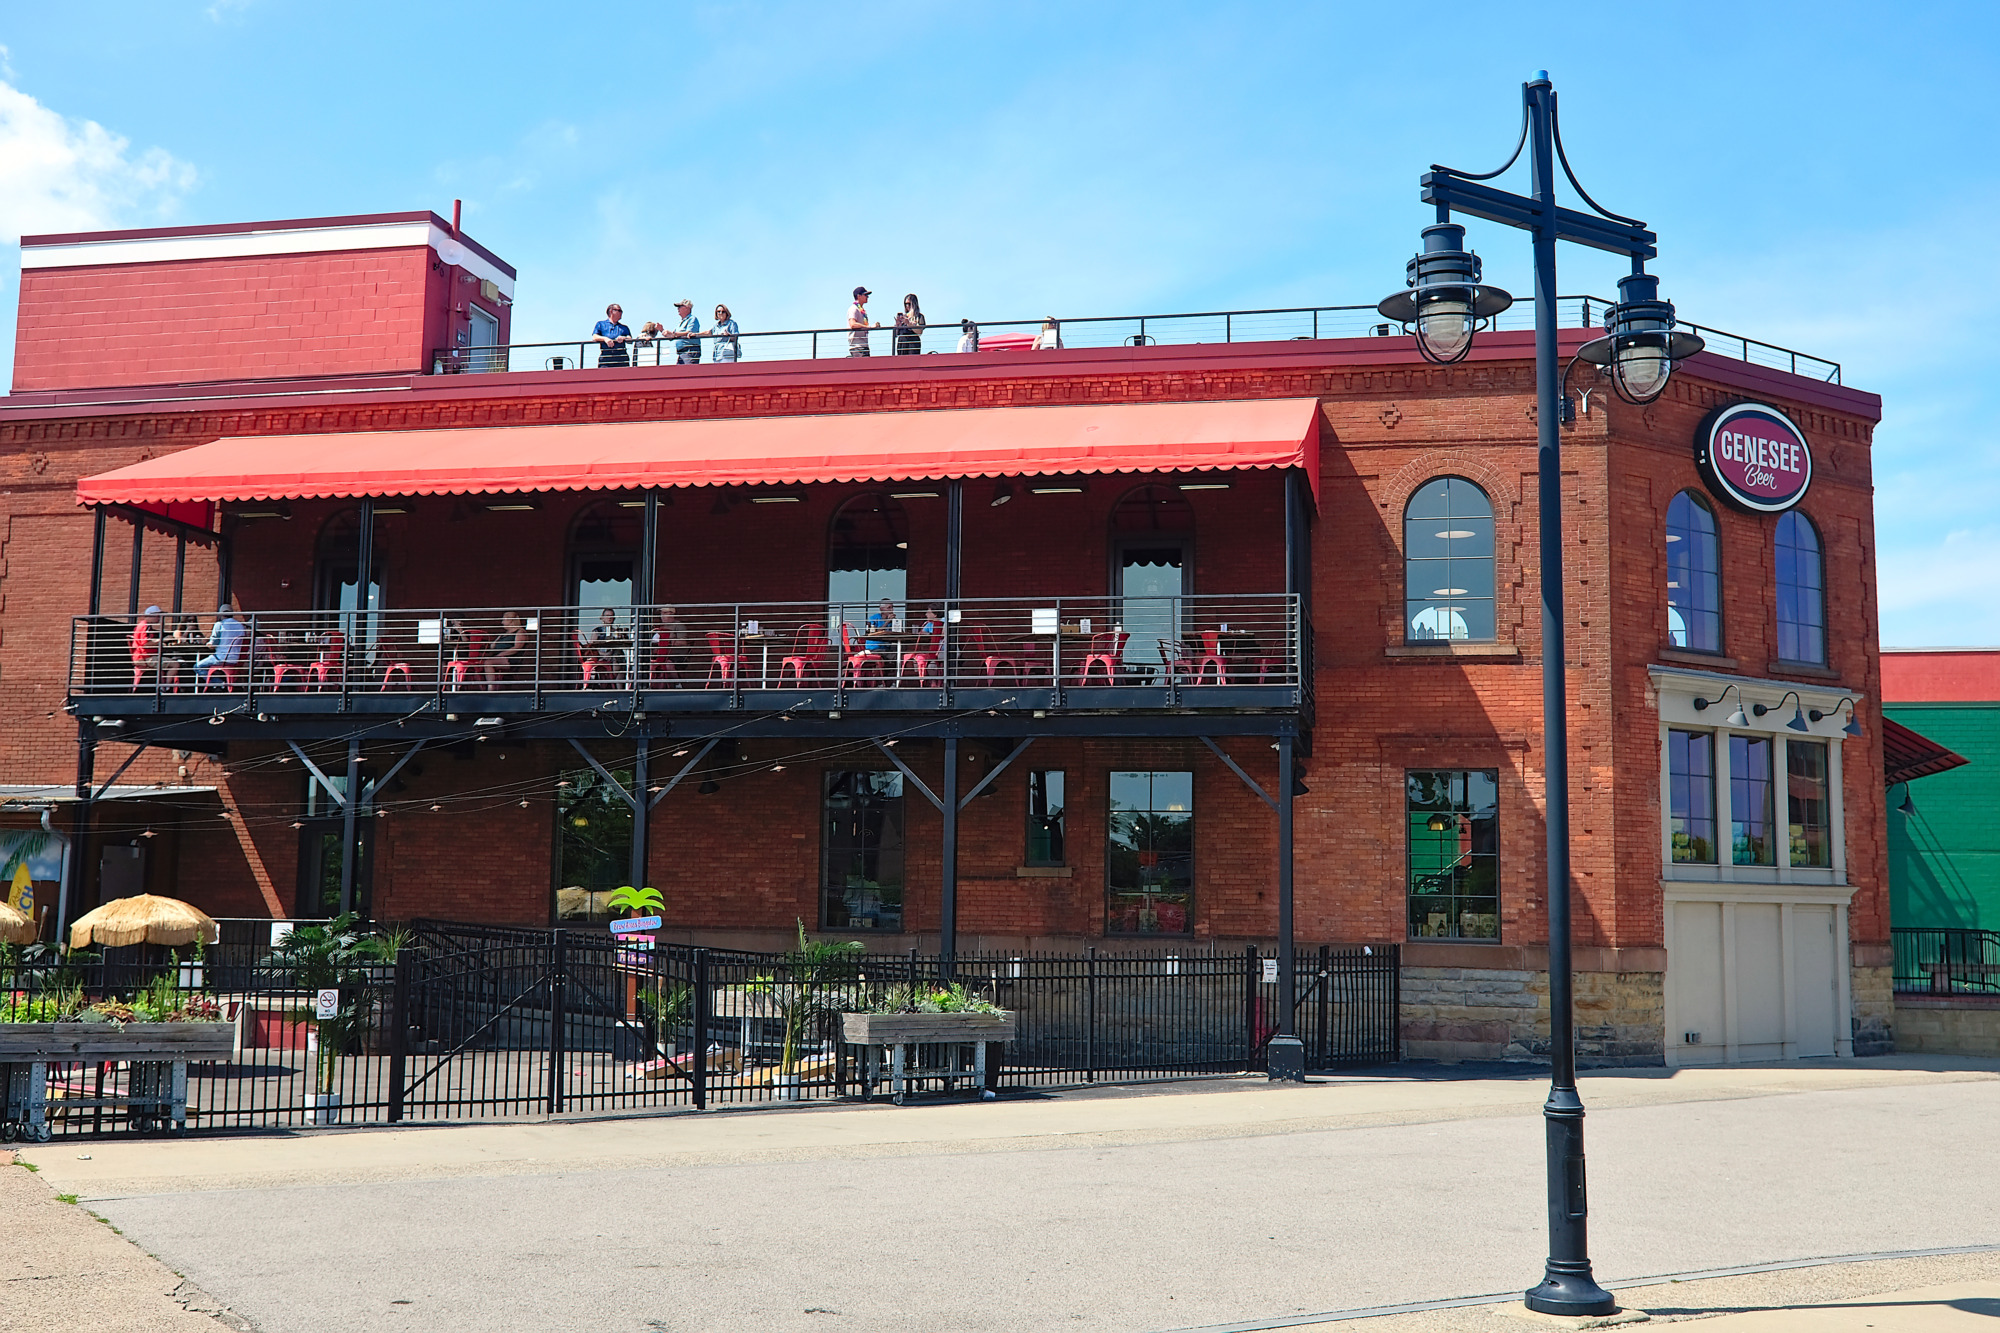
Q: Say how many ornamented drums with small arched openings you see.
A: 0